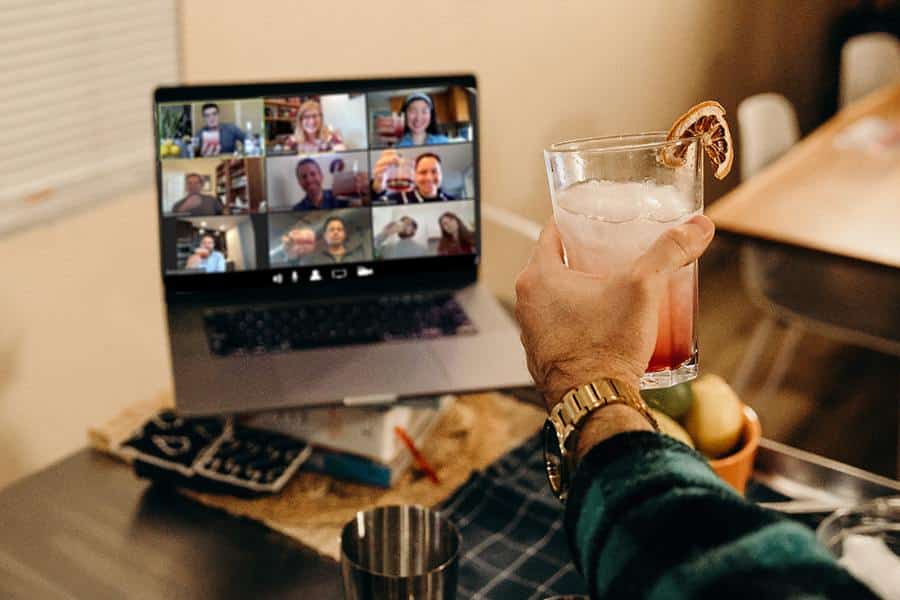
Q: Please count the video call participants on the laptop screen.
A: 10